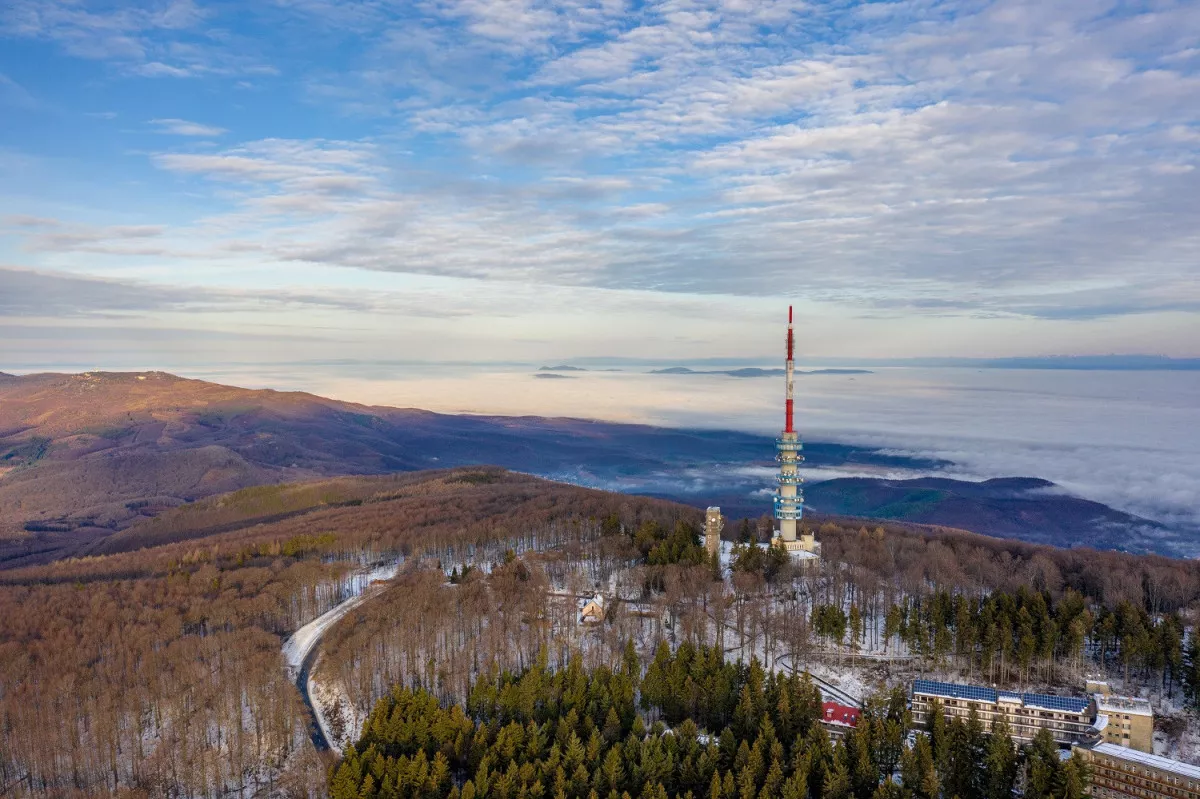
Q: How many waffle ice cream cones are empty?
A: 0